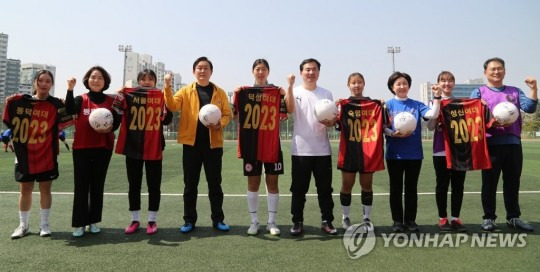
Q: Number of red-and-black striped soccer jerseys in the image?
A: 5